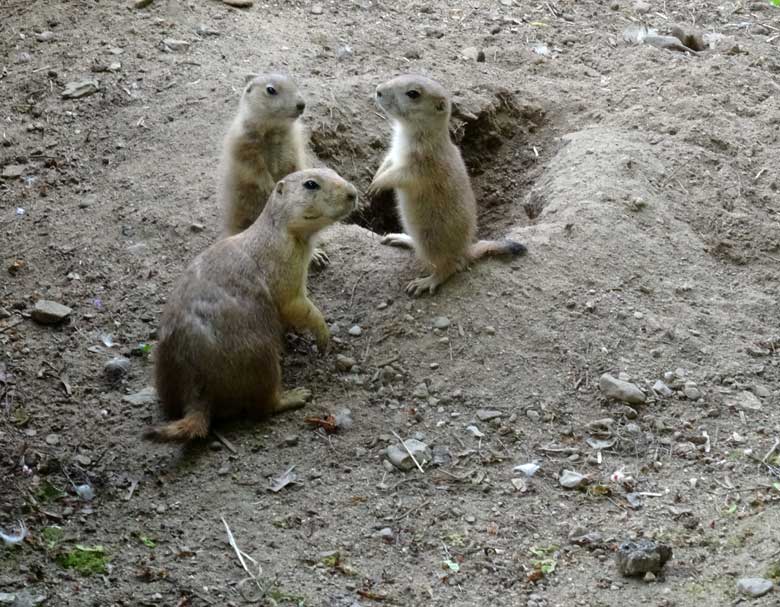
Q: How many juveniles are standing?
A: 2